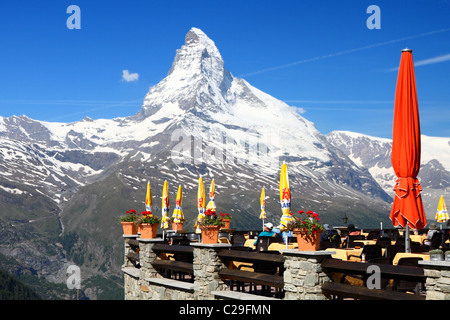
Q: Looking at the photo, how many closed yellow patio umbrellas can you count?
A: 8